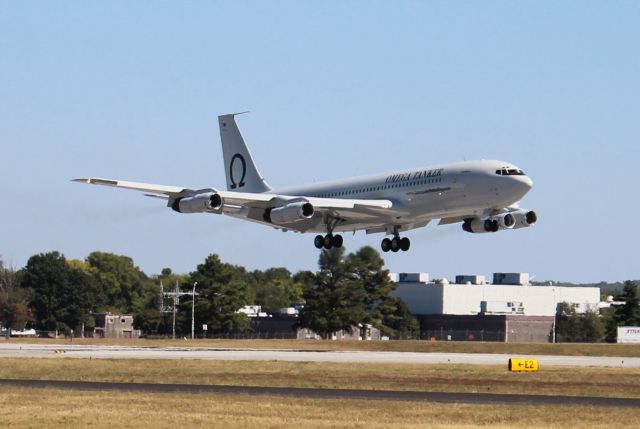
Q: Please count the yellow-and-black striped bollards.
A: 0